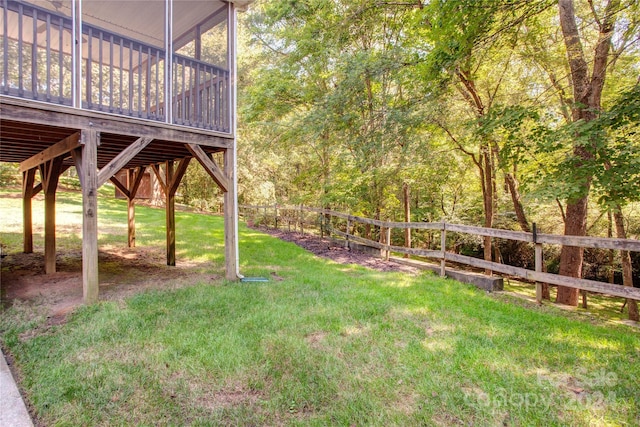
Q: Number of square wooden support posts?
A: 6